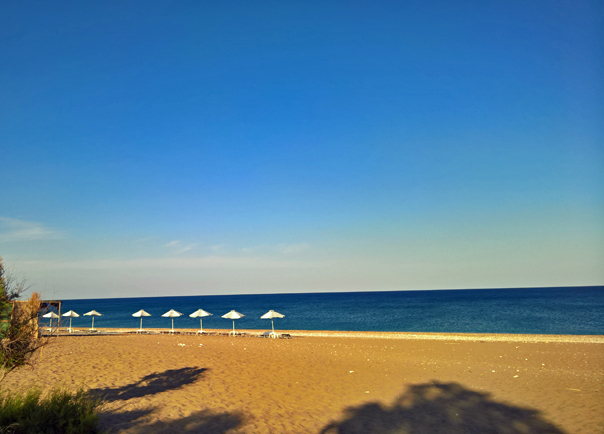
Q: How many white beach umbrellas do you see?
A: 8